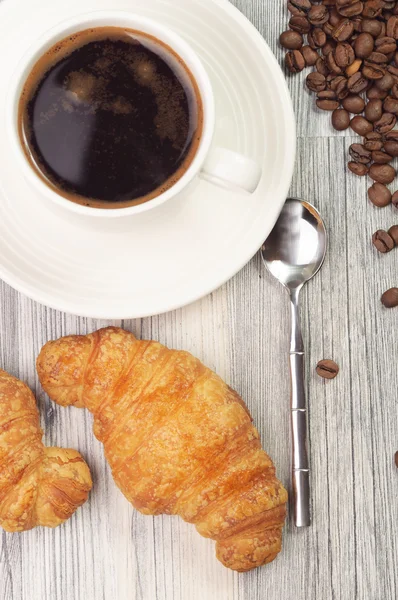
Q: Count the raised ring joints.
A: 3